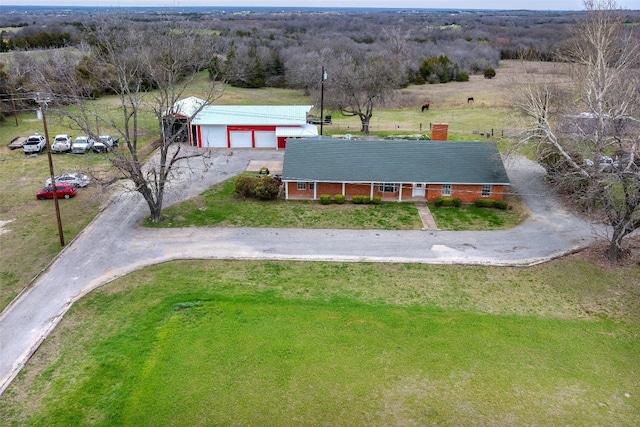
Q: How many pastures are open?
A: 1